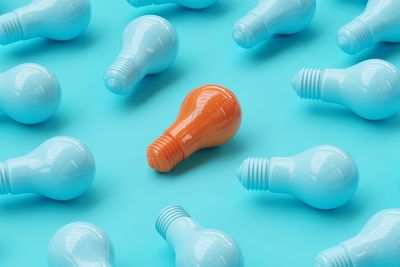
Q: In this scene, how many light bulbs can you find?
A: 13